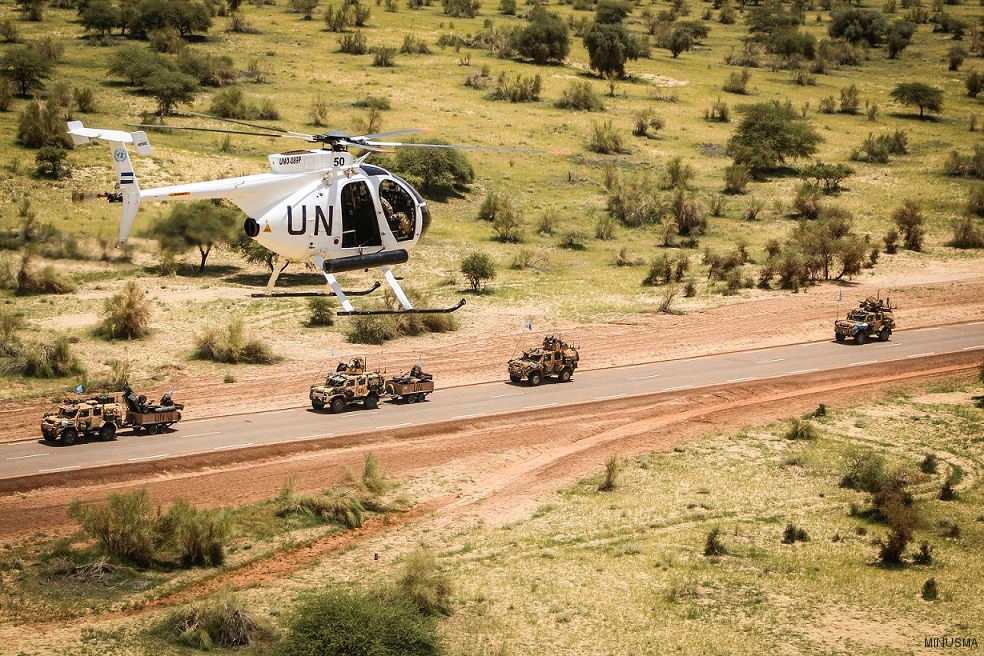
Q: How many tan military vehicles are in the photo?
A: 4